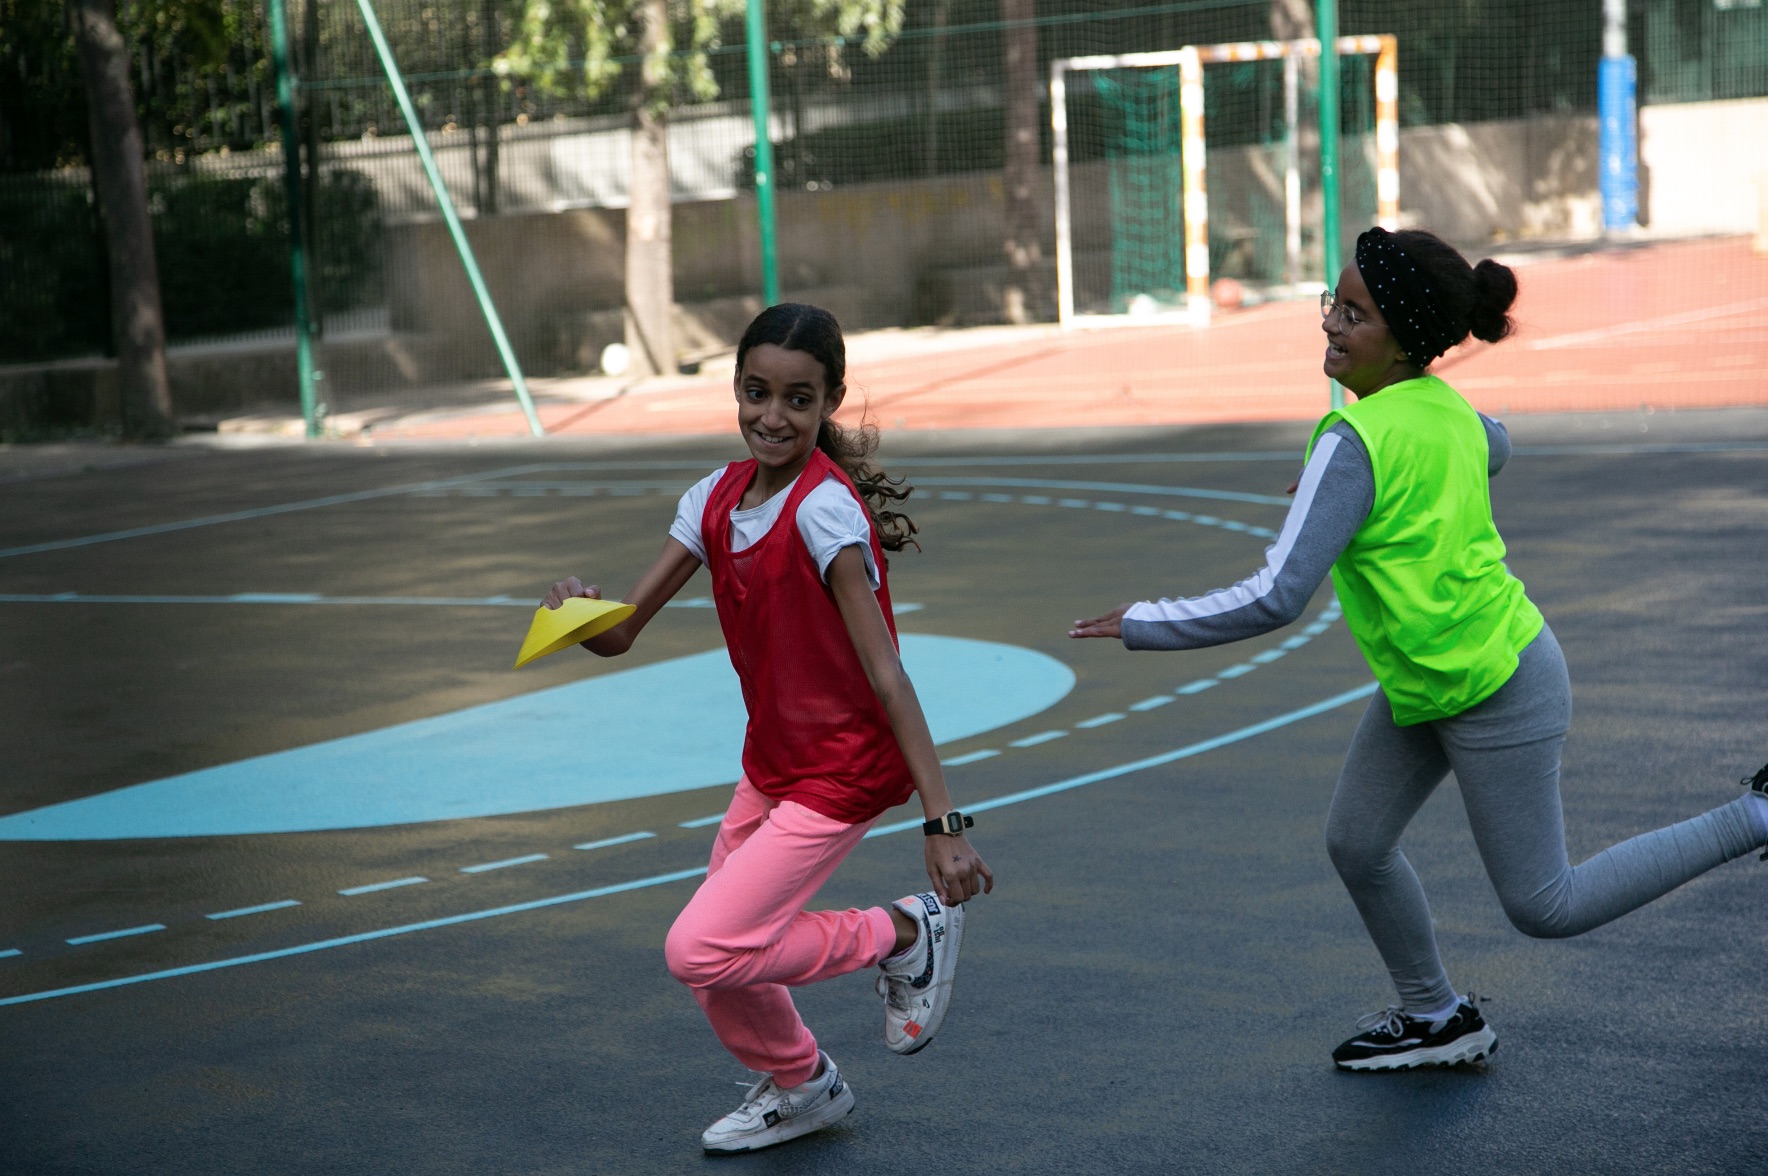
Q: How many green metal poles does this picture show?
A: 4